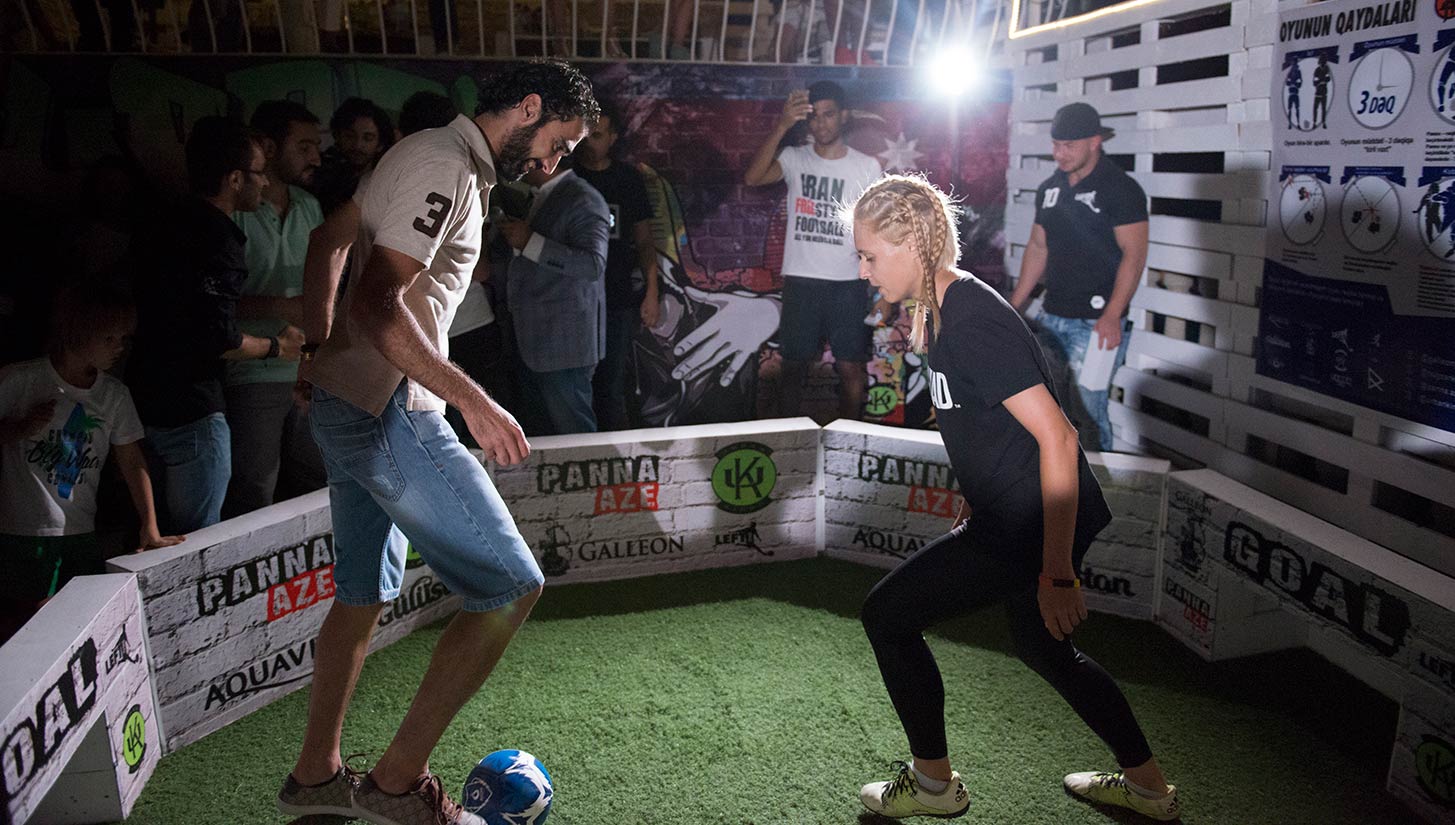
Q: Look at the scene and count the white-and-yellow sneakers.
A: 2